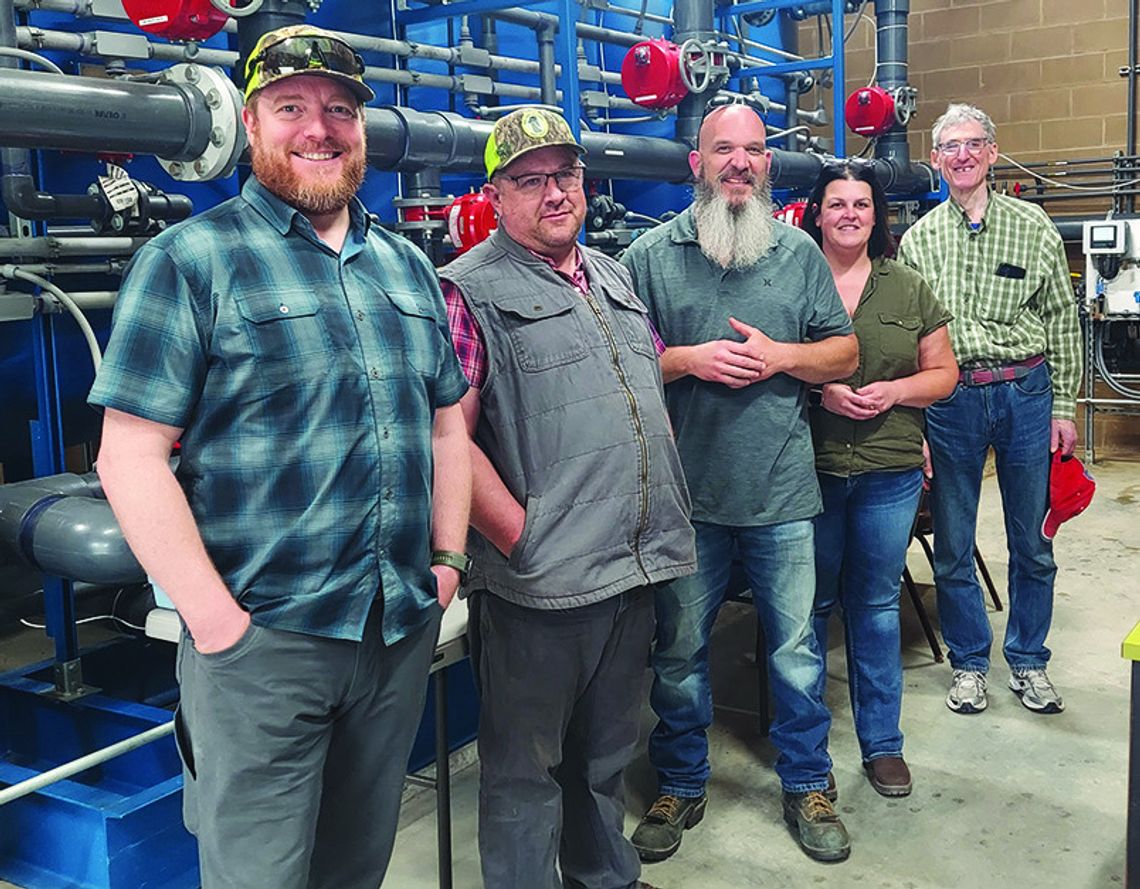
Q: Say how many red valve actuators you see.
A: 5